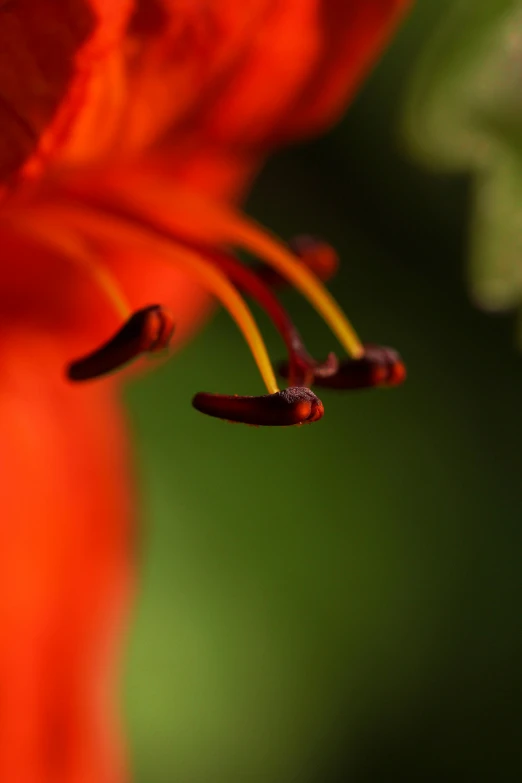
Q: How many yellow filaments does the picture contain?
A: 3